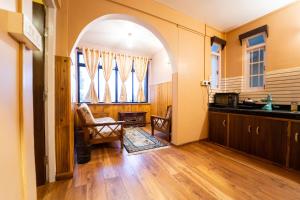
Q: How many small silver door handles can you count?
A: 4